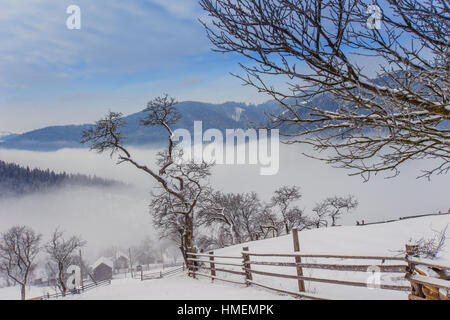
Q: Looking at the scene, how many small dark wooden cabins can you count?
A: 2